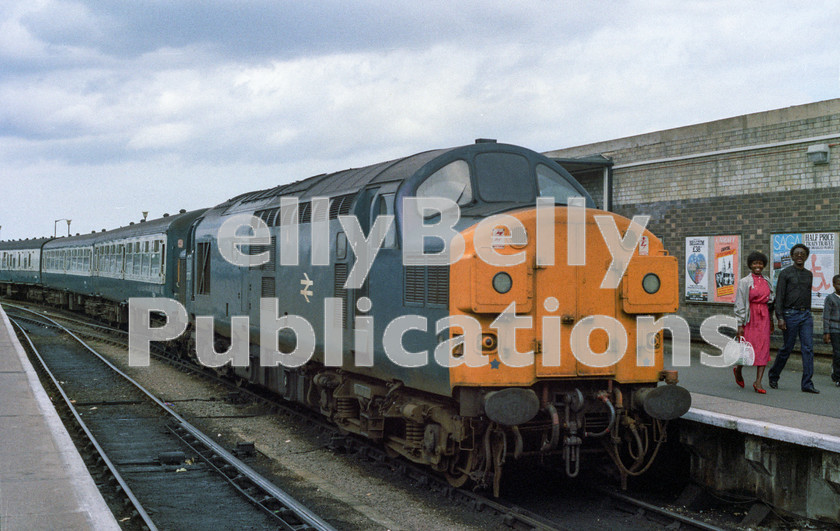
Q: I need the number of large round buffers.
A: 2